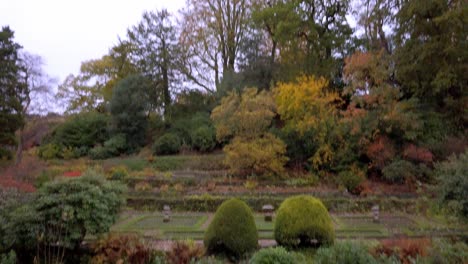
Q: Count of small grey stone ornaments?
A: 3